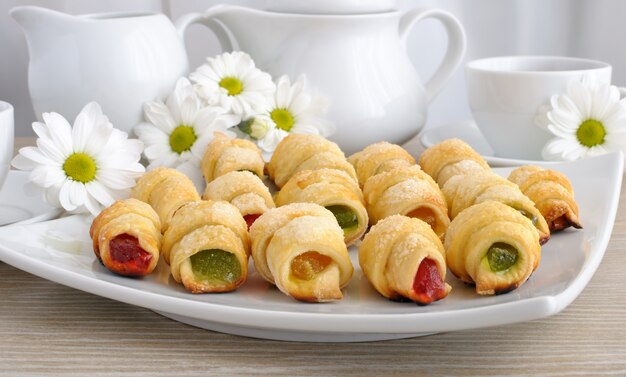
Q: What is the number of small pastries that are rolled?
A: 15